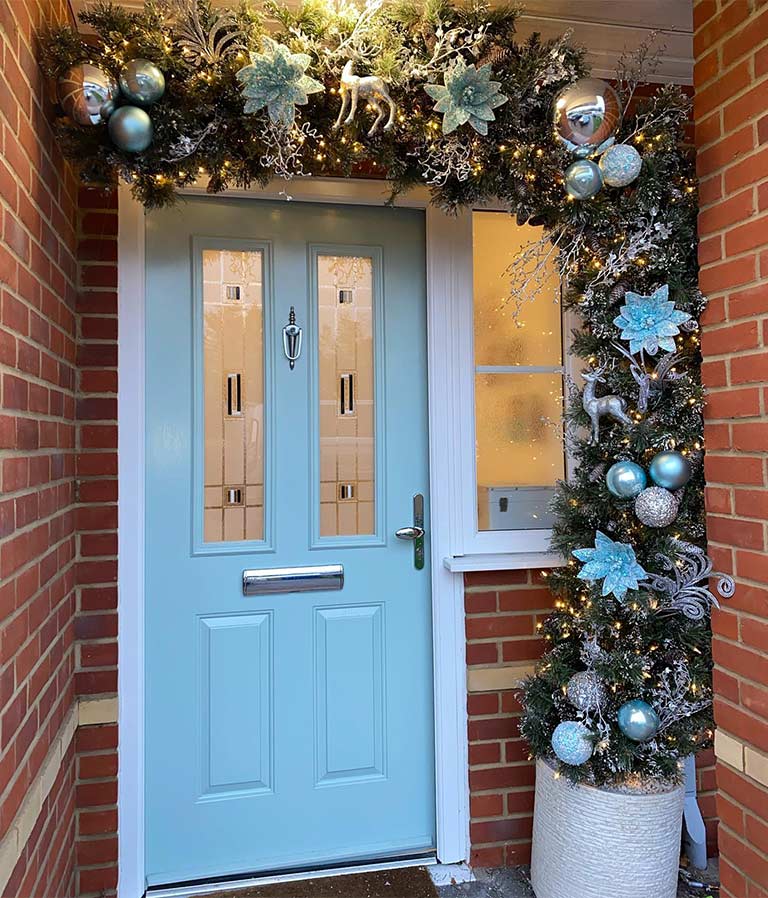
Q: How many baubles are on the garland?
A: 12